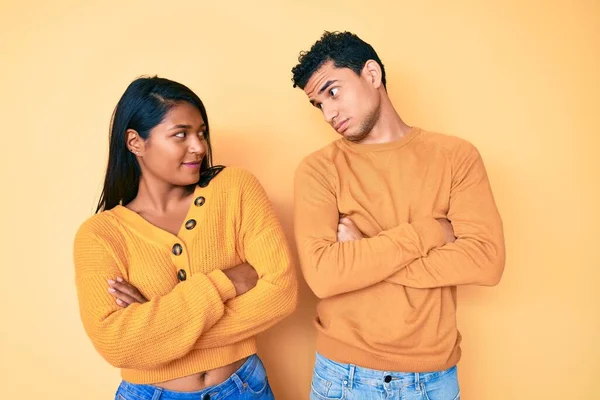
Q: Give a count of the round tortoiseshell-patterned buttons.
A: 4